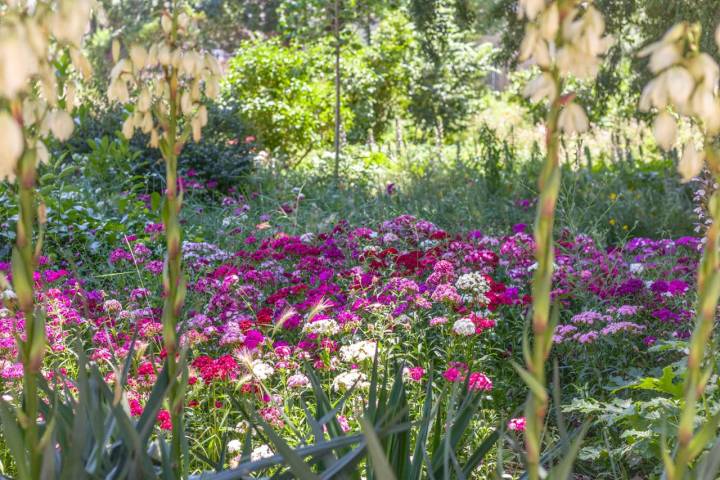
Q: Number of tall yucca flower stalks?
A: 4